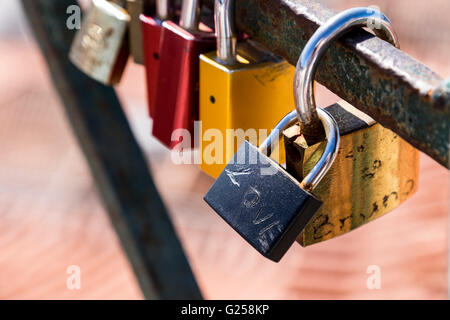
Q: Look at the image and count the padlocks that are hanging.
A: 7